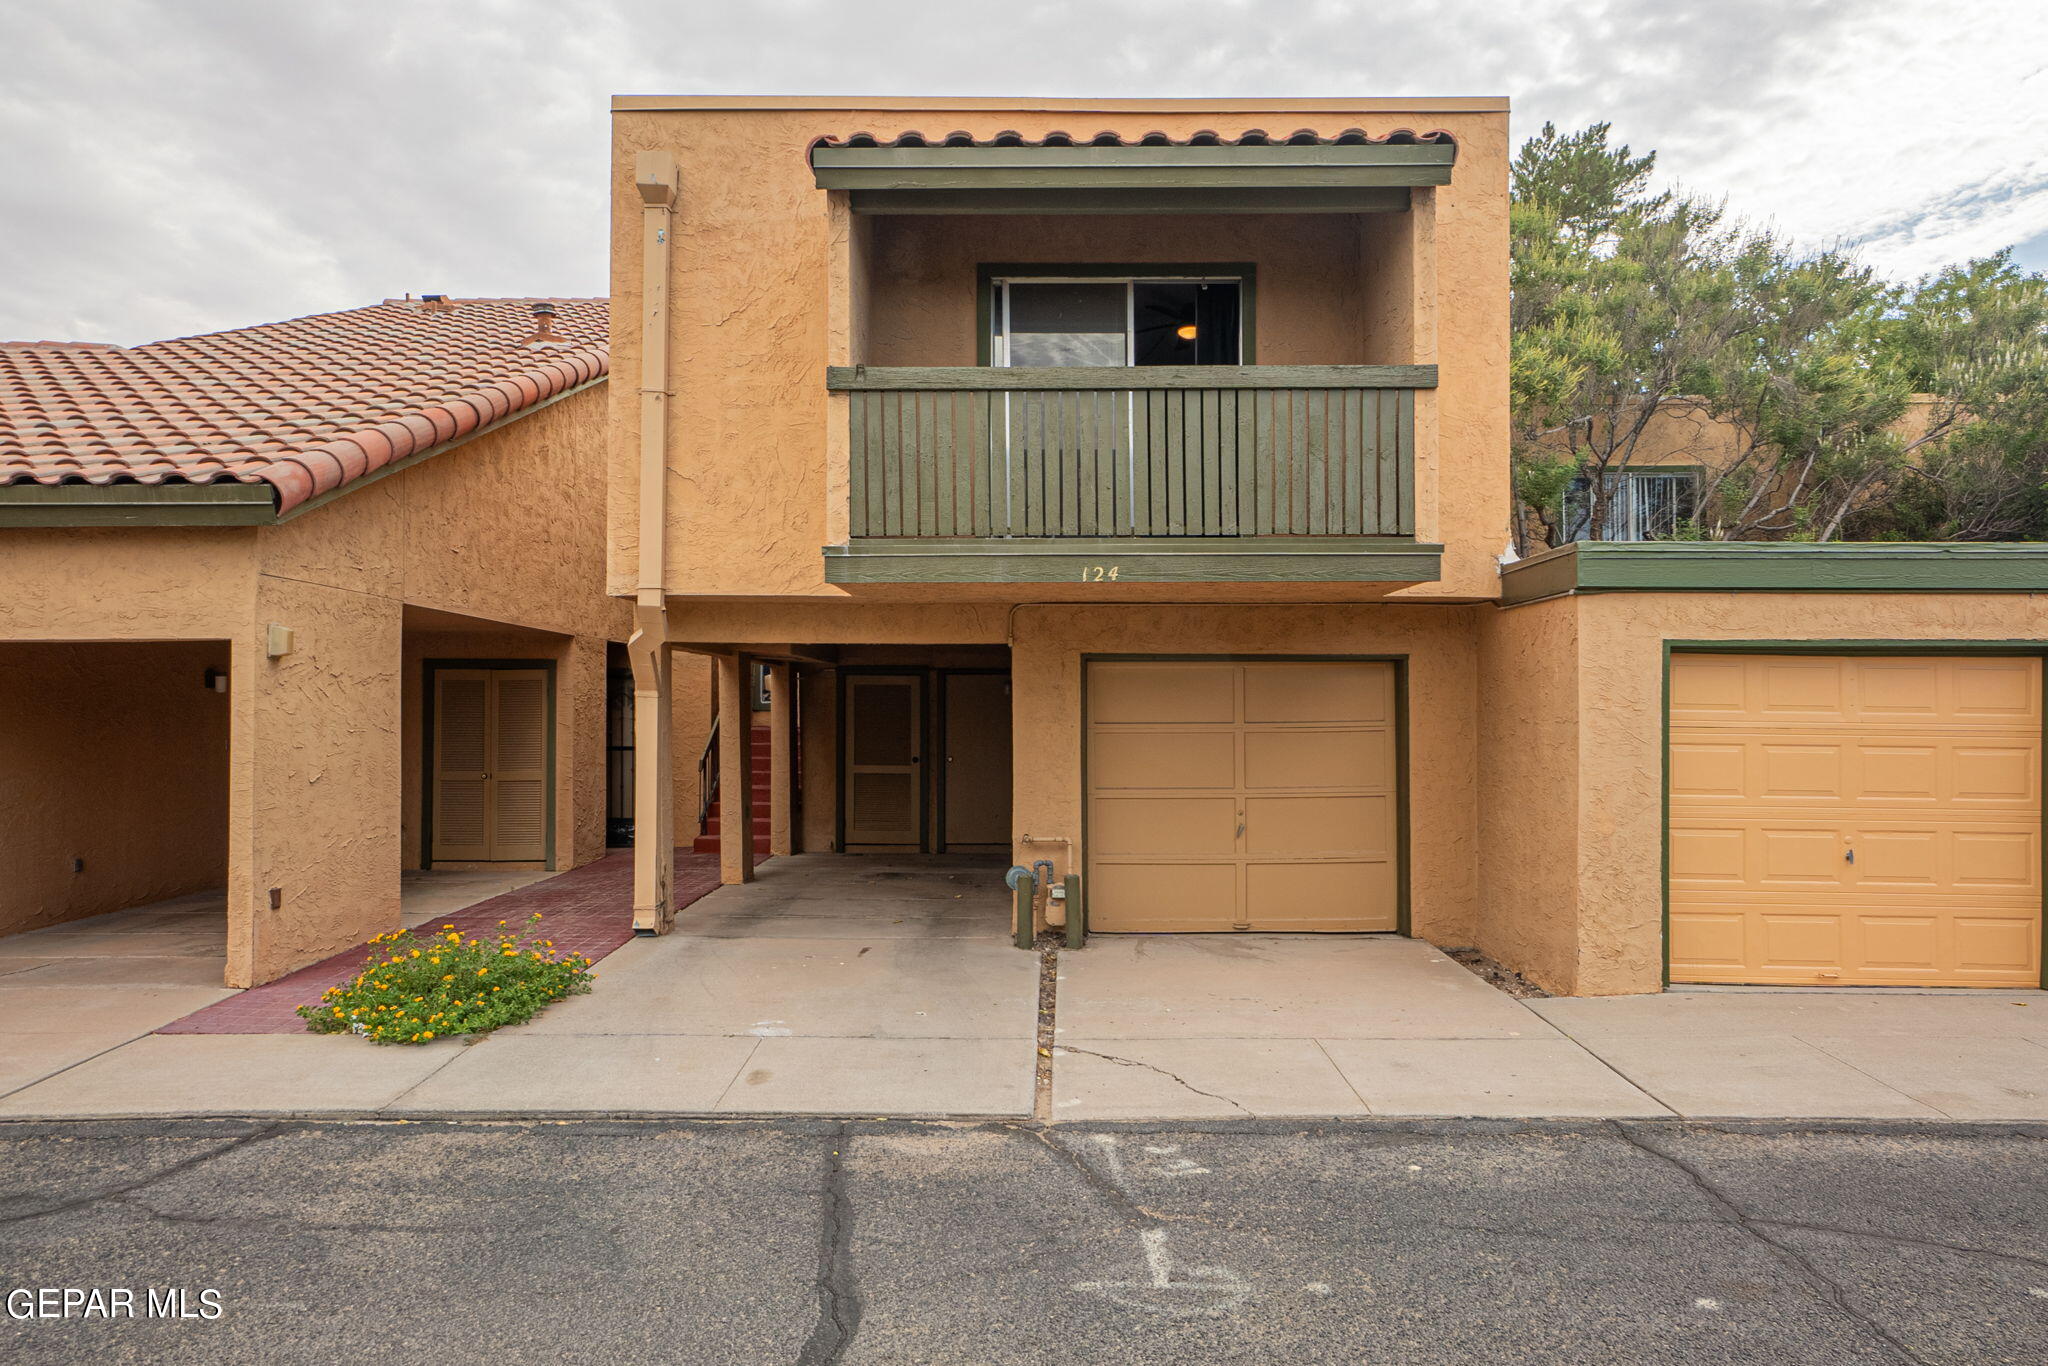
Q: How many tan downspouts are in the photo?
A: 1